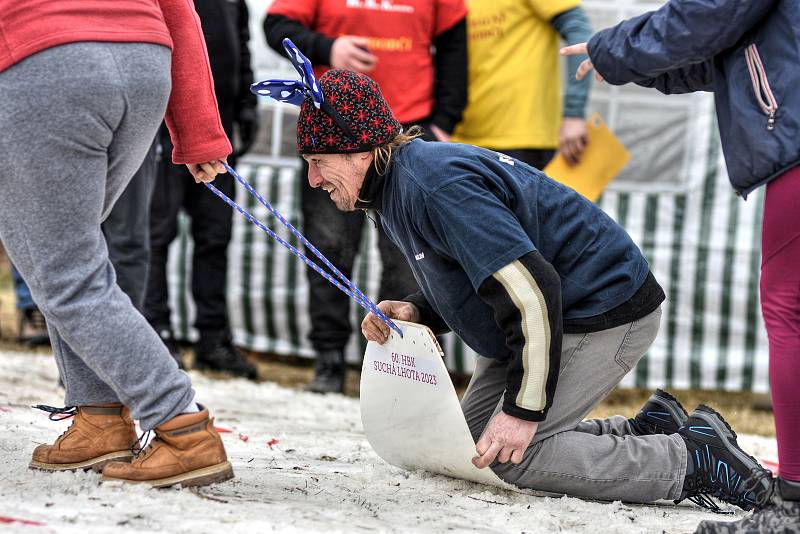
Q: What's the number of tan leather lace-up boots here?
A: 2